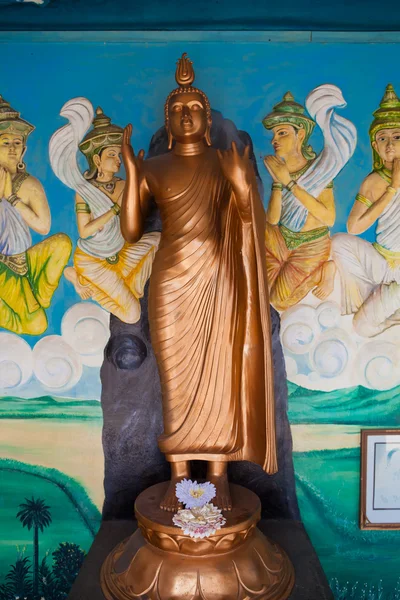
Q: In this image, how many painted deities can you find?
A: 4